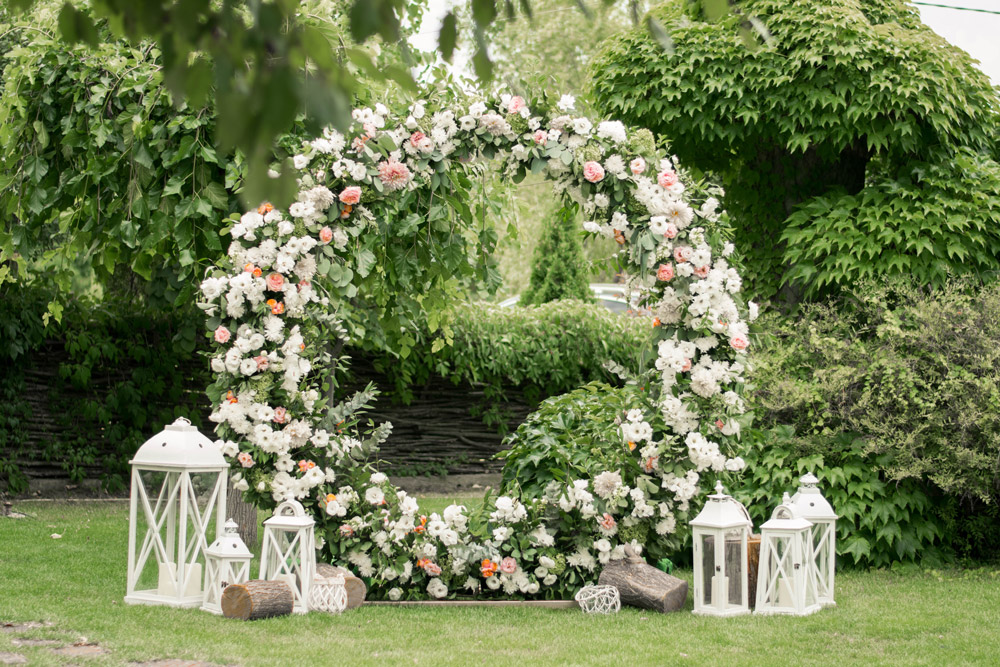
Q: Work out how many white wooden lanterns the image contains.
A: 6